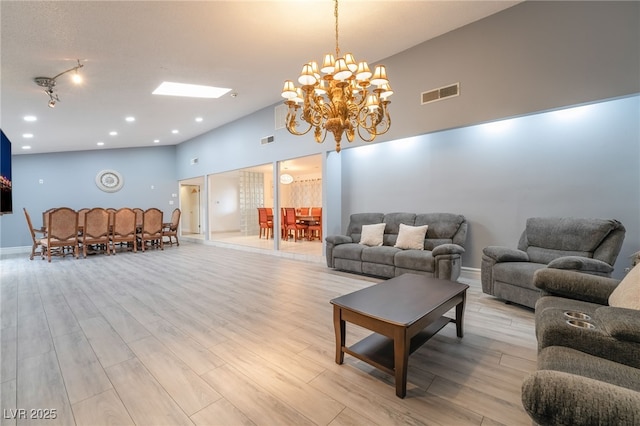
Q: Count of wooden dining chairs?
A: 10